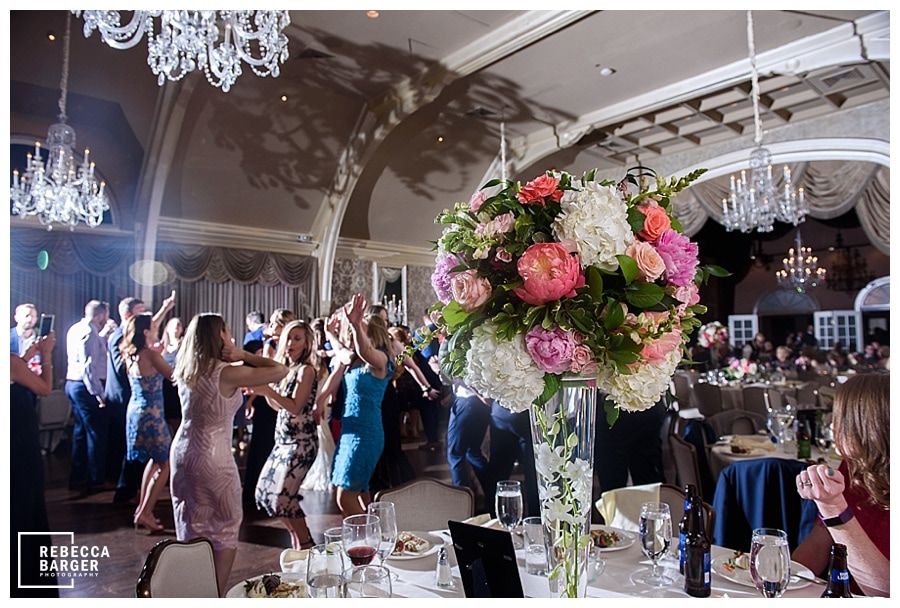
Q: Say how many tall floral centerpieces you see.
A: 2